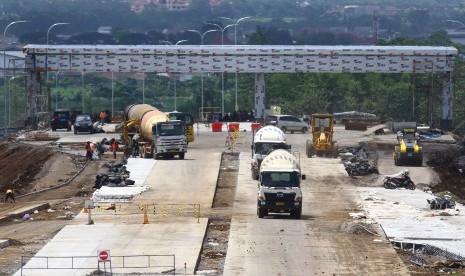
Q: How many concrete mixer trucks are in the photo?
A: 3